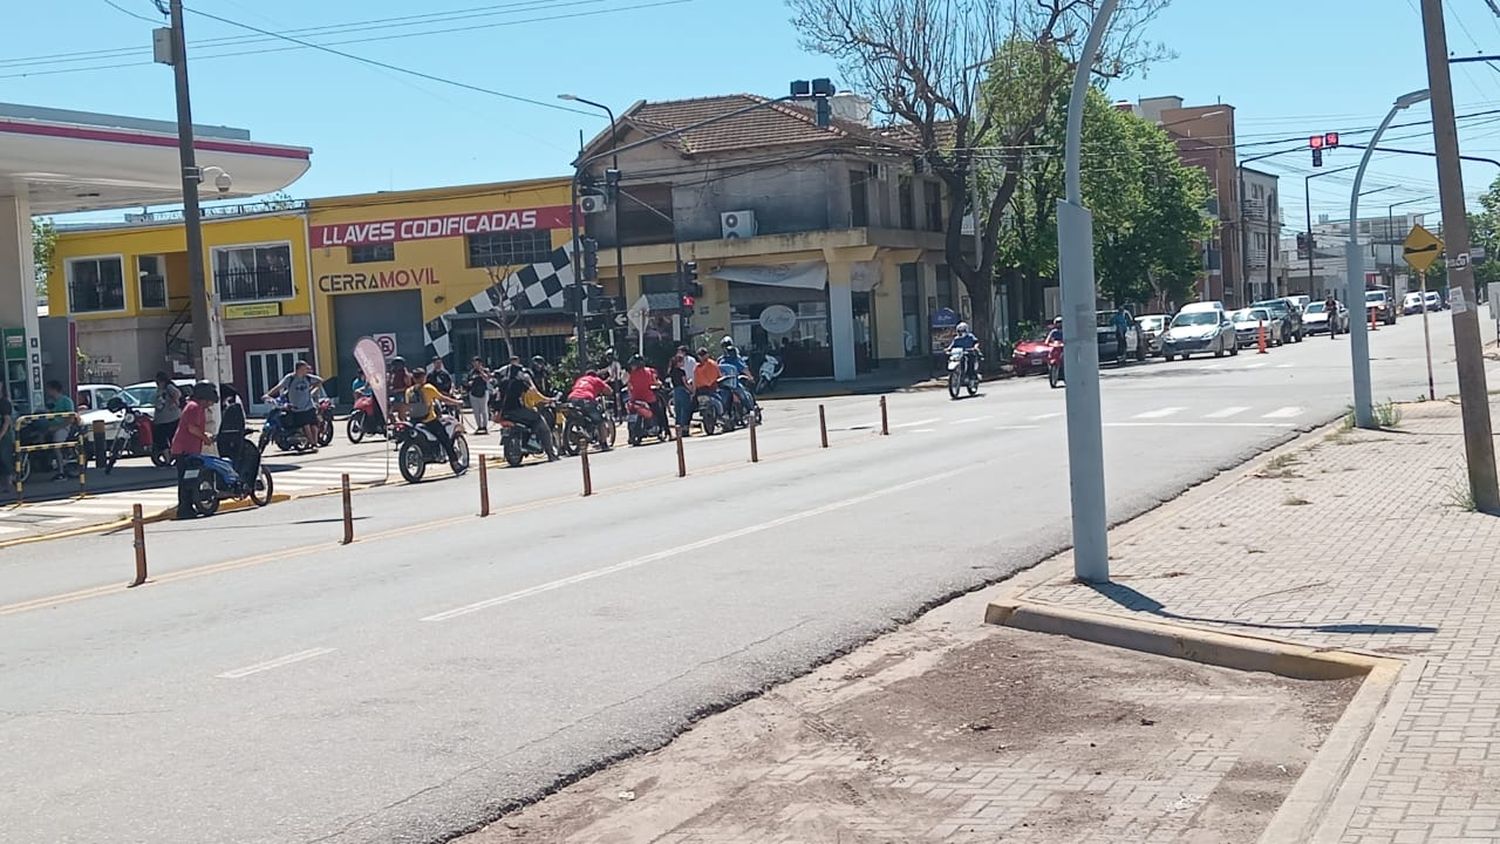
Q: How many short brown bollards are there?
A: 8